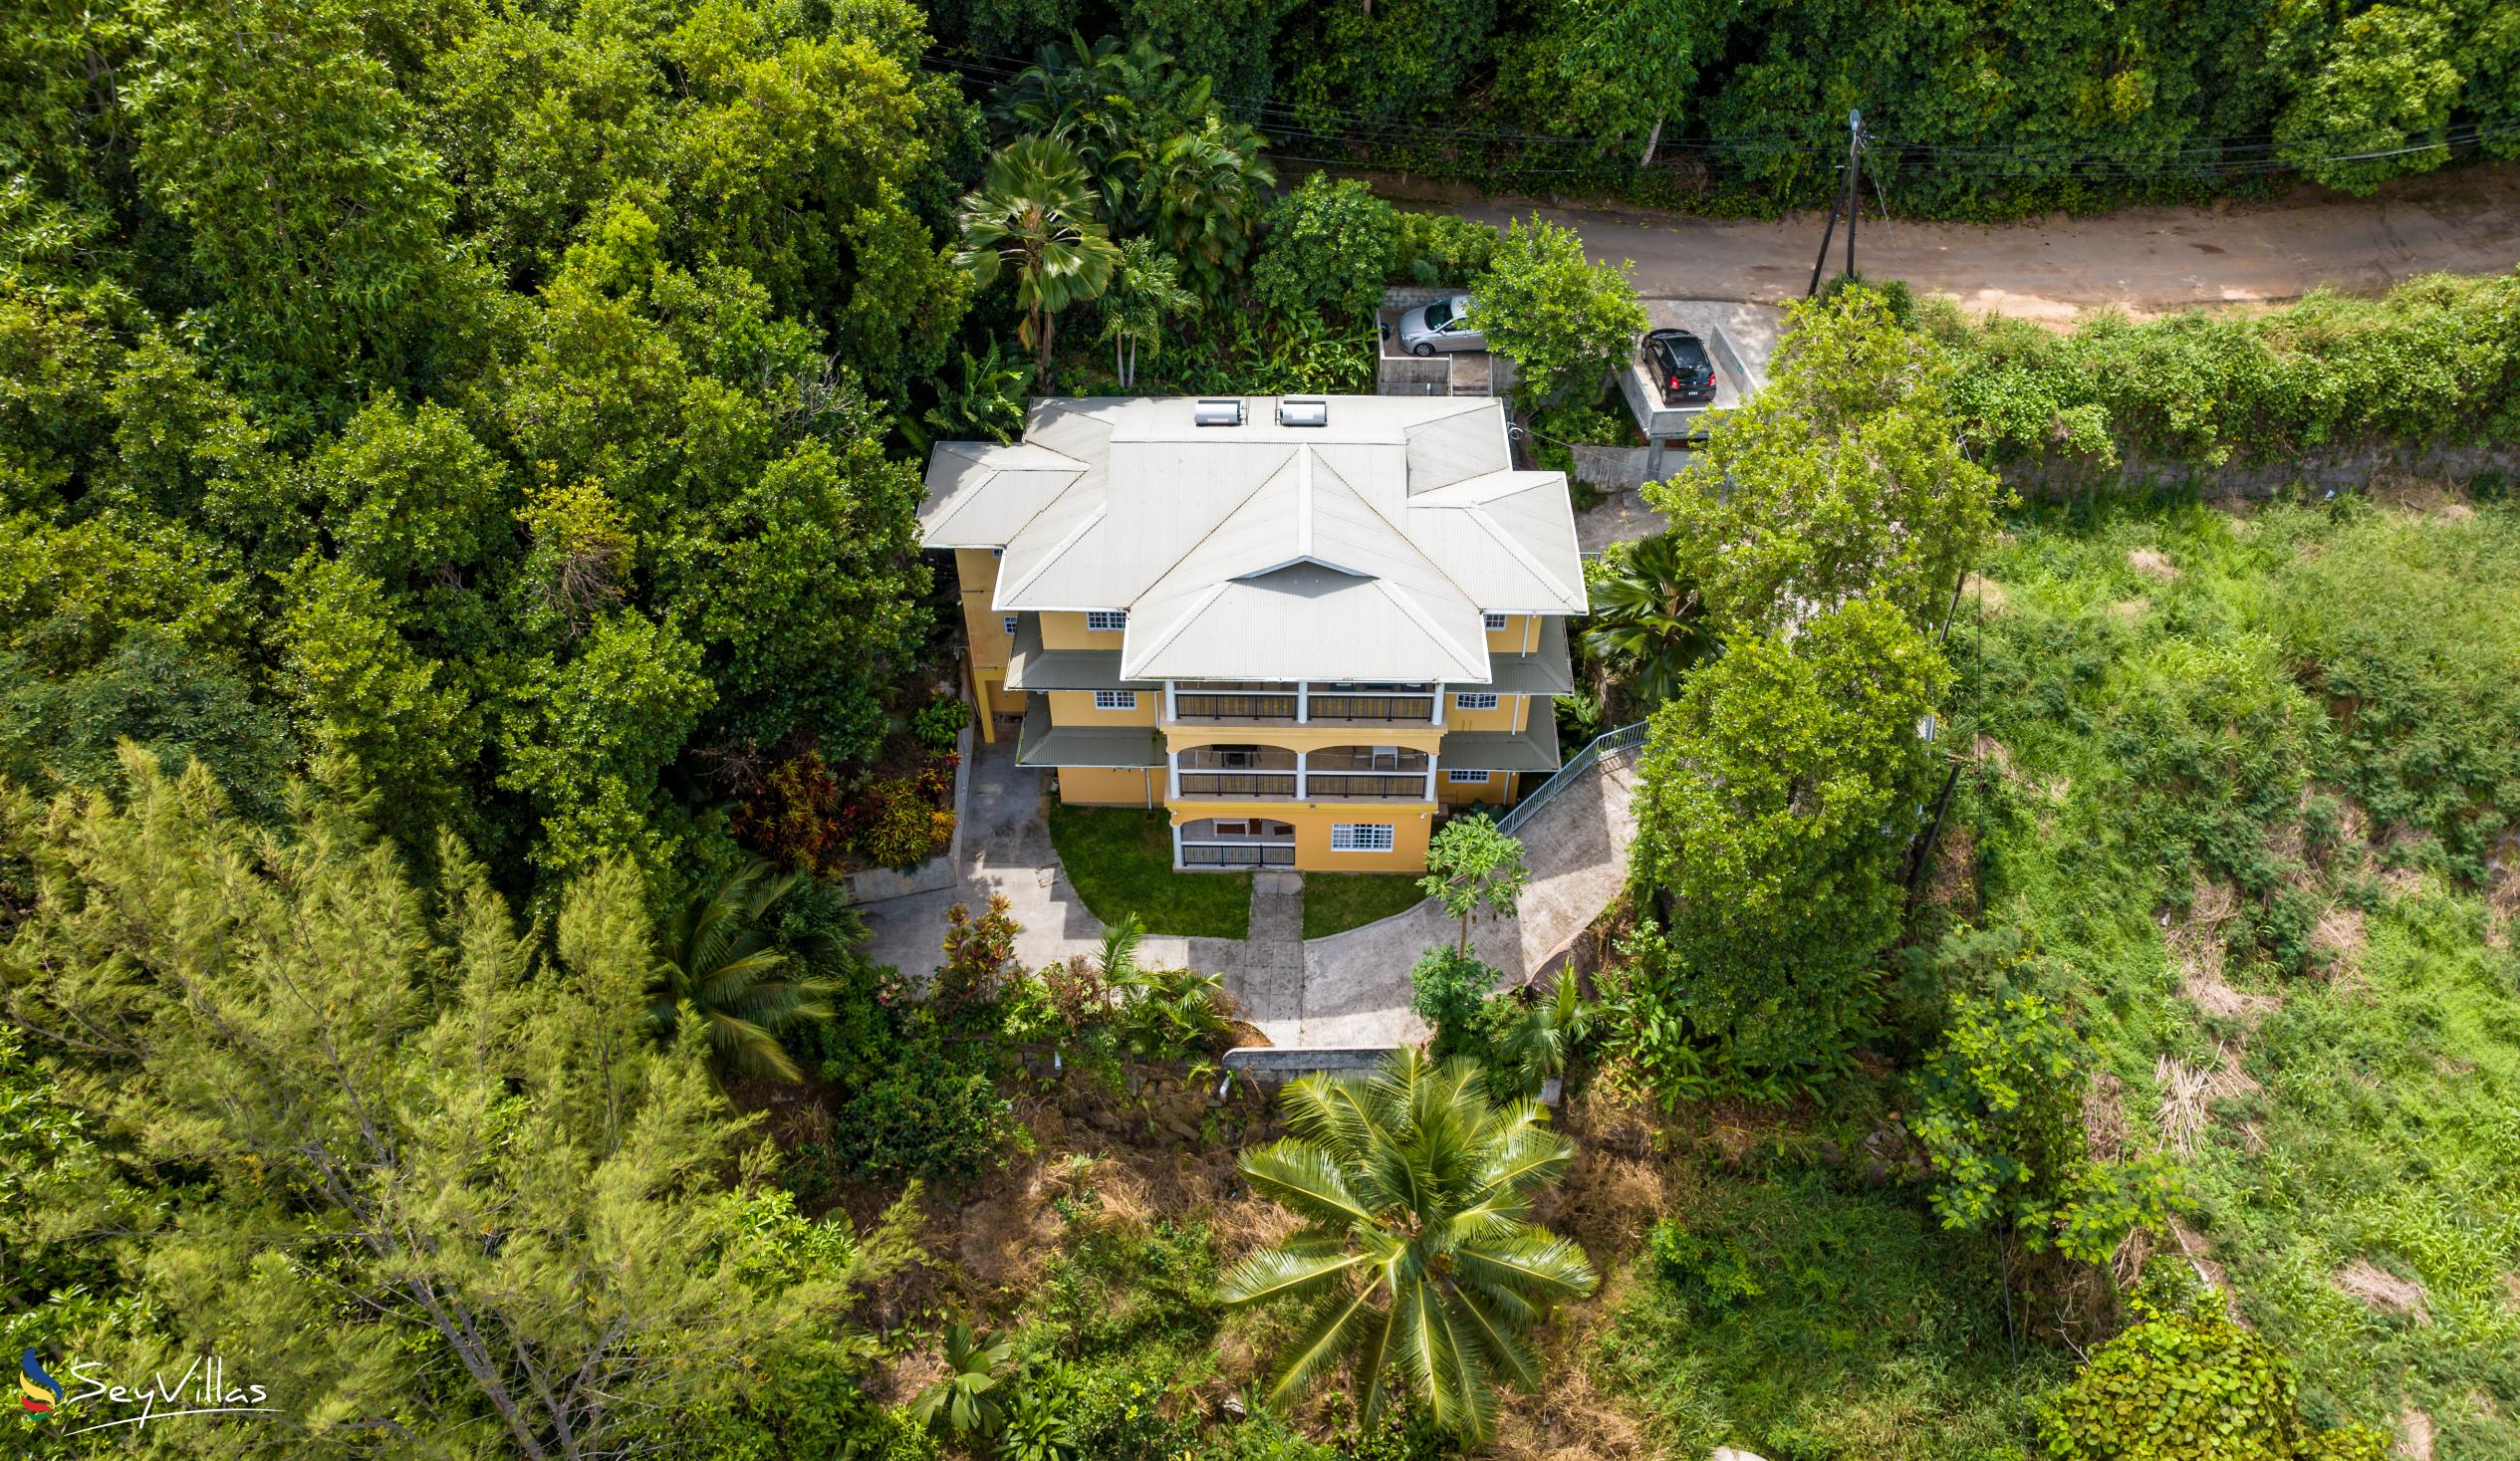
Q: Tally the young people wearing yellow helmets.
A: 0